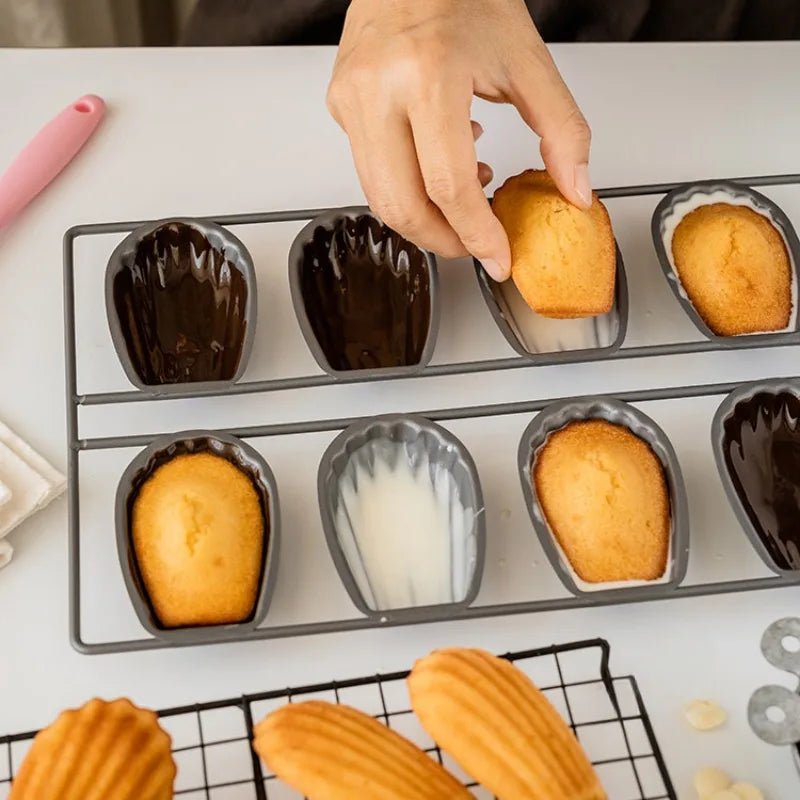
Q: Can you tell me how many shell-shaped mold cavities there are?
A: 8